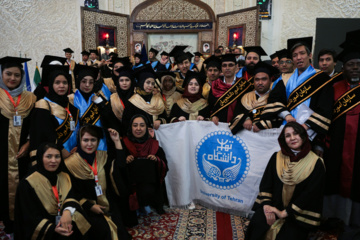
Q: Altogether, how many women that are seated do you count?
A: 4